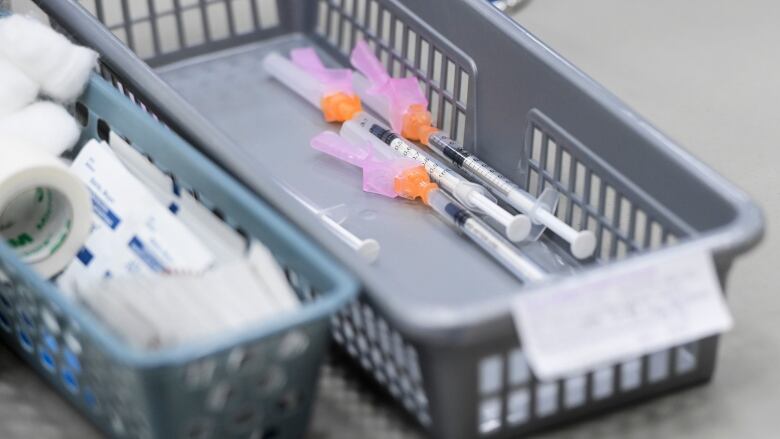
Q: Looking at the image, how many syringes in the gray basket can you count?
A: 4